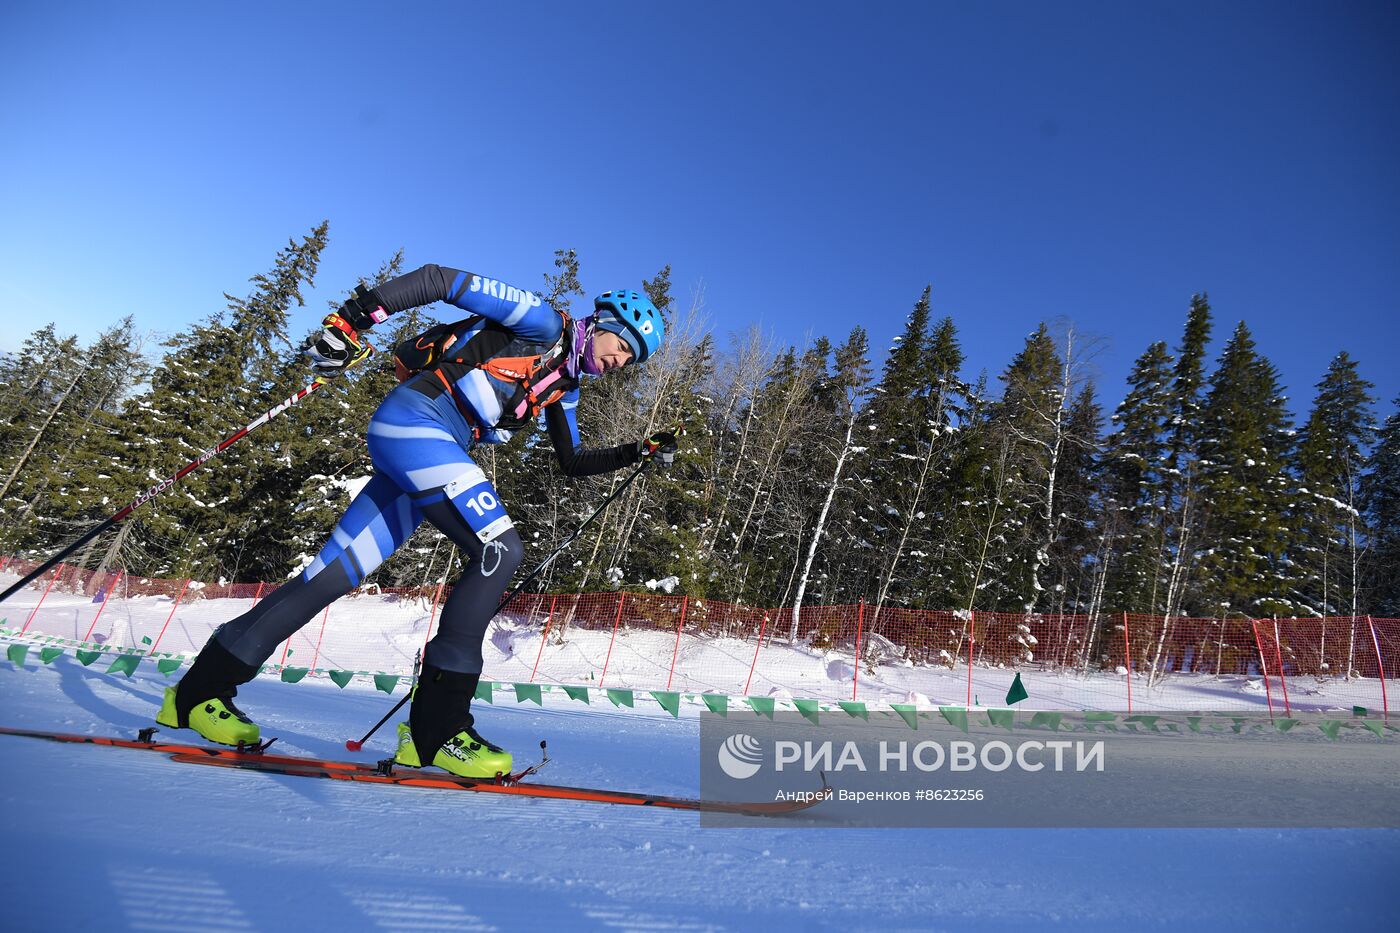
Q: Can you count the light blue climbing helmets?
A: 1